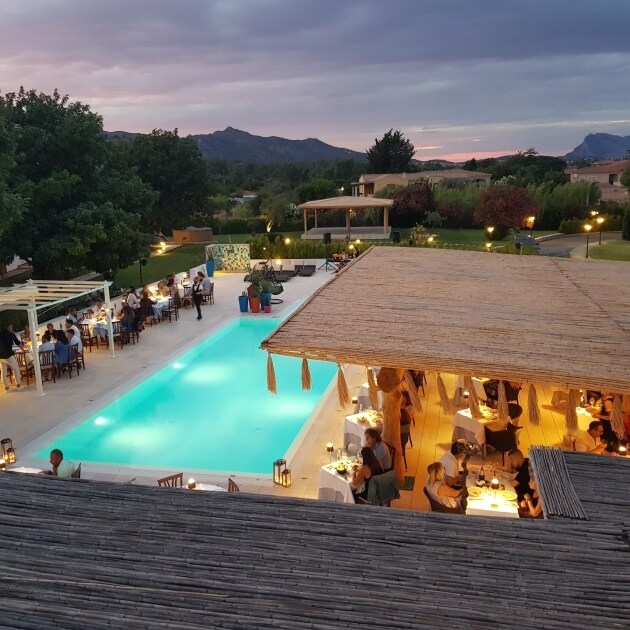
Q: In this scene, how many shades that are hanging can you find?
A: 11